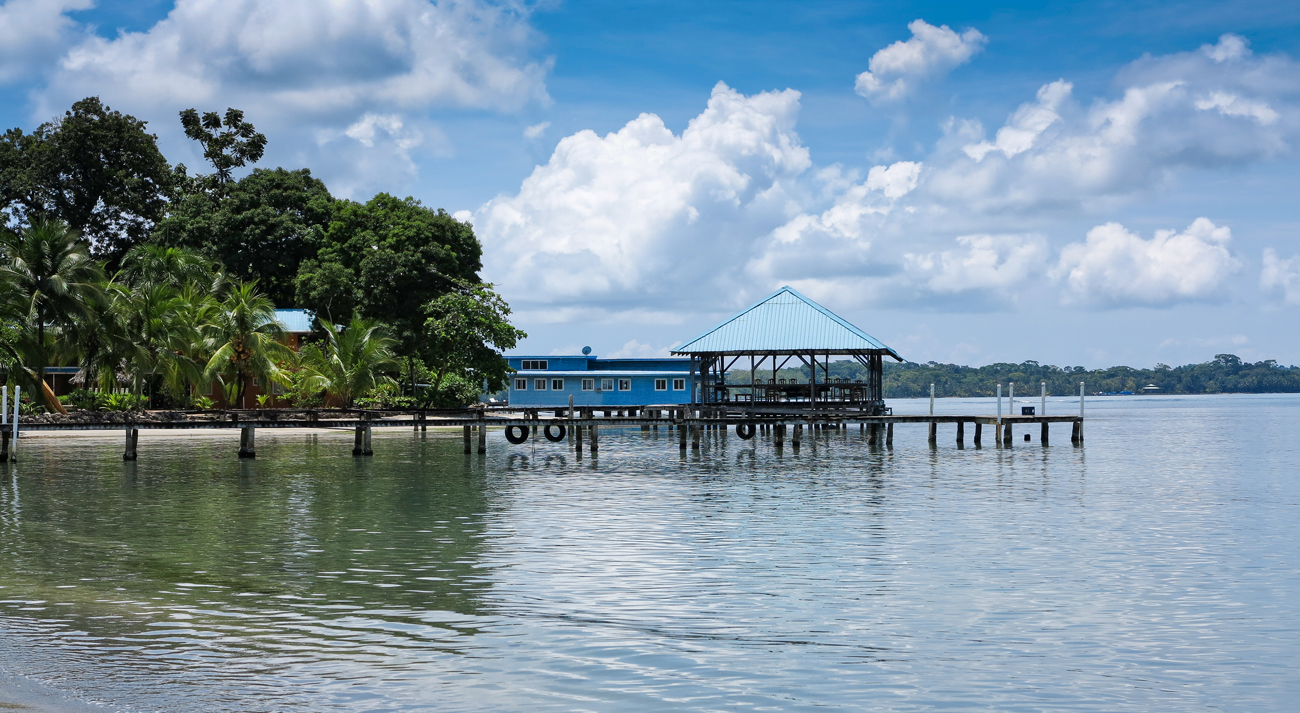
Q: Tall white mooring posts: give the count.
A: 7